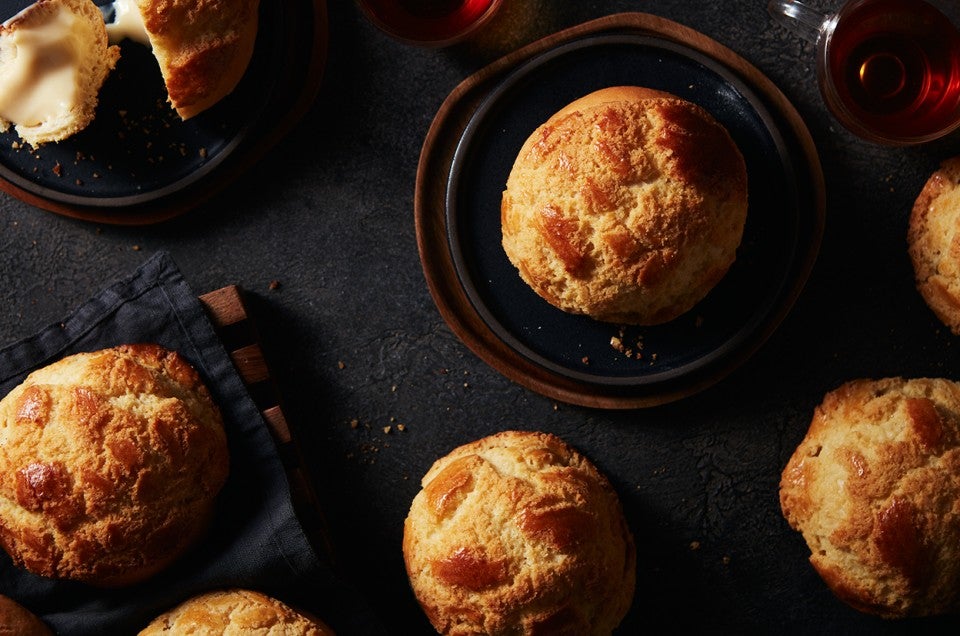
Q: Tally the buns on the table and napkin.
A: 6